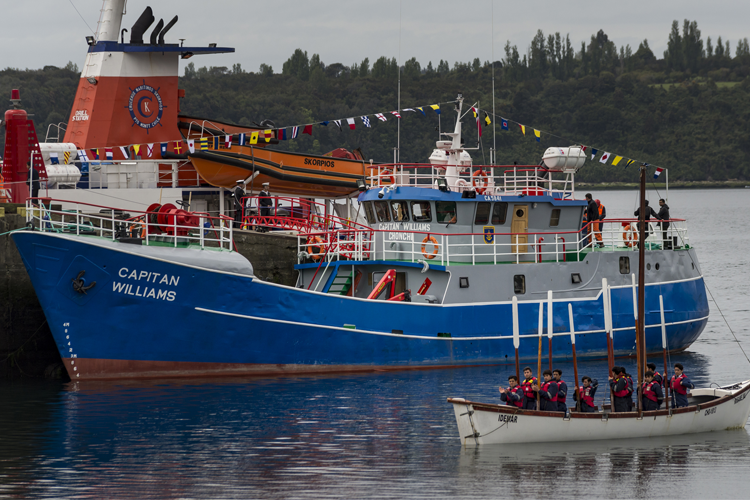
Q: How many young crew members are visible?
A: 10